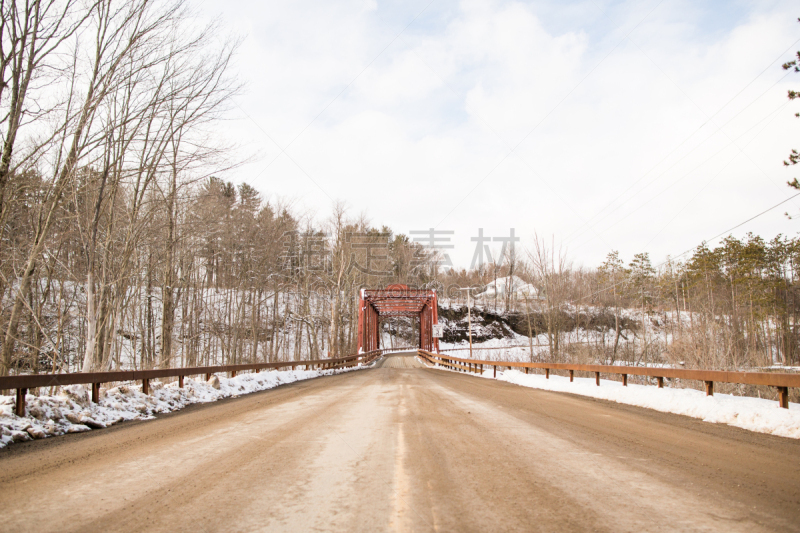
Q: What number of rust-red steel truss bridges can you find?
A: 1